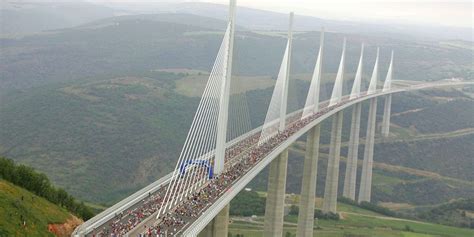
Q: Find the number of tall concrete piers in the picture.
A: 7